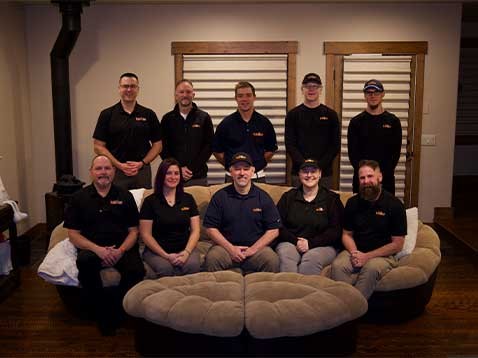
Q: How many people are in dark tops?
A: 10